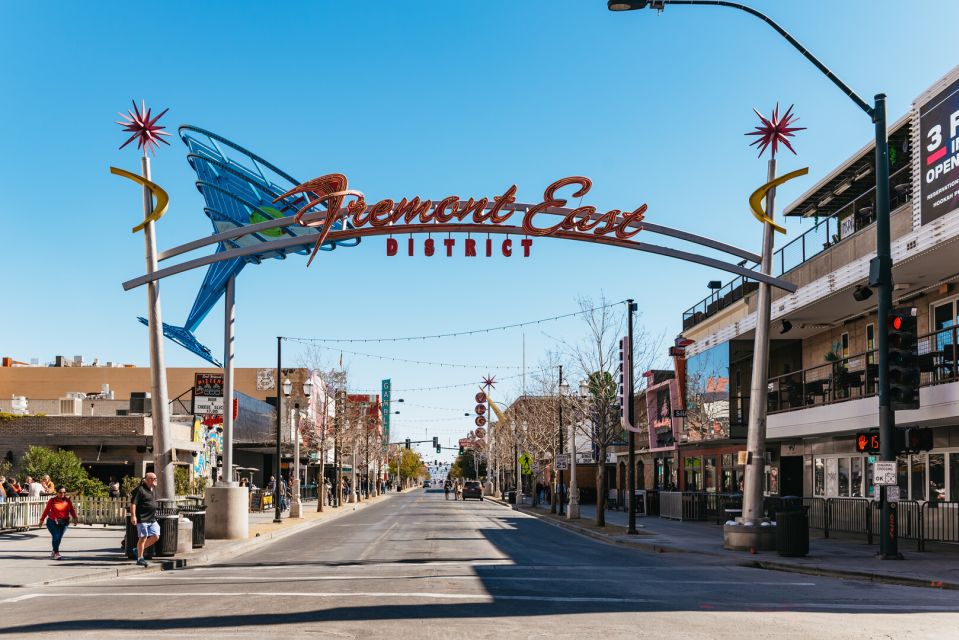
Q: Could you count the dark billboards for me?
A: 1